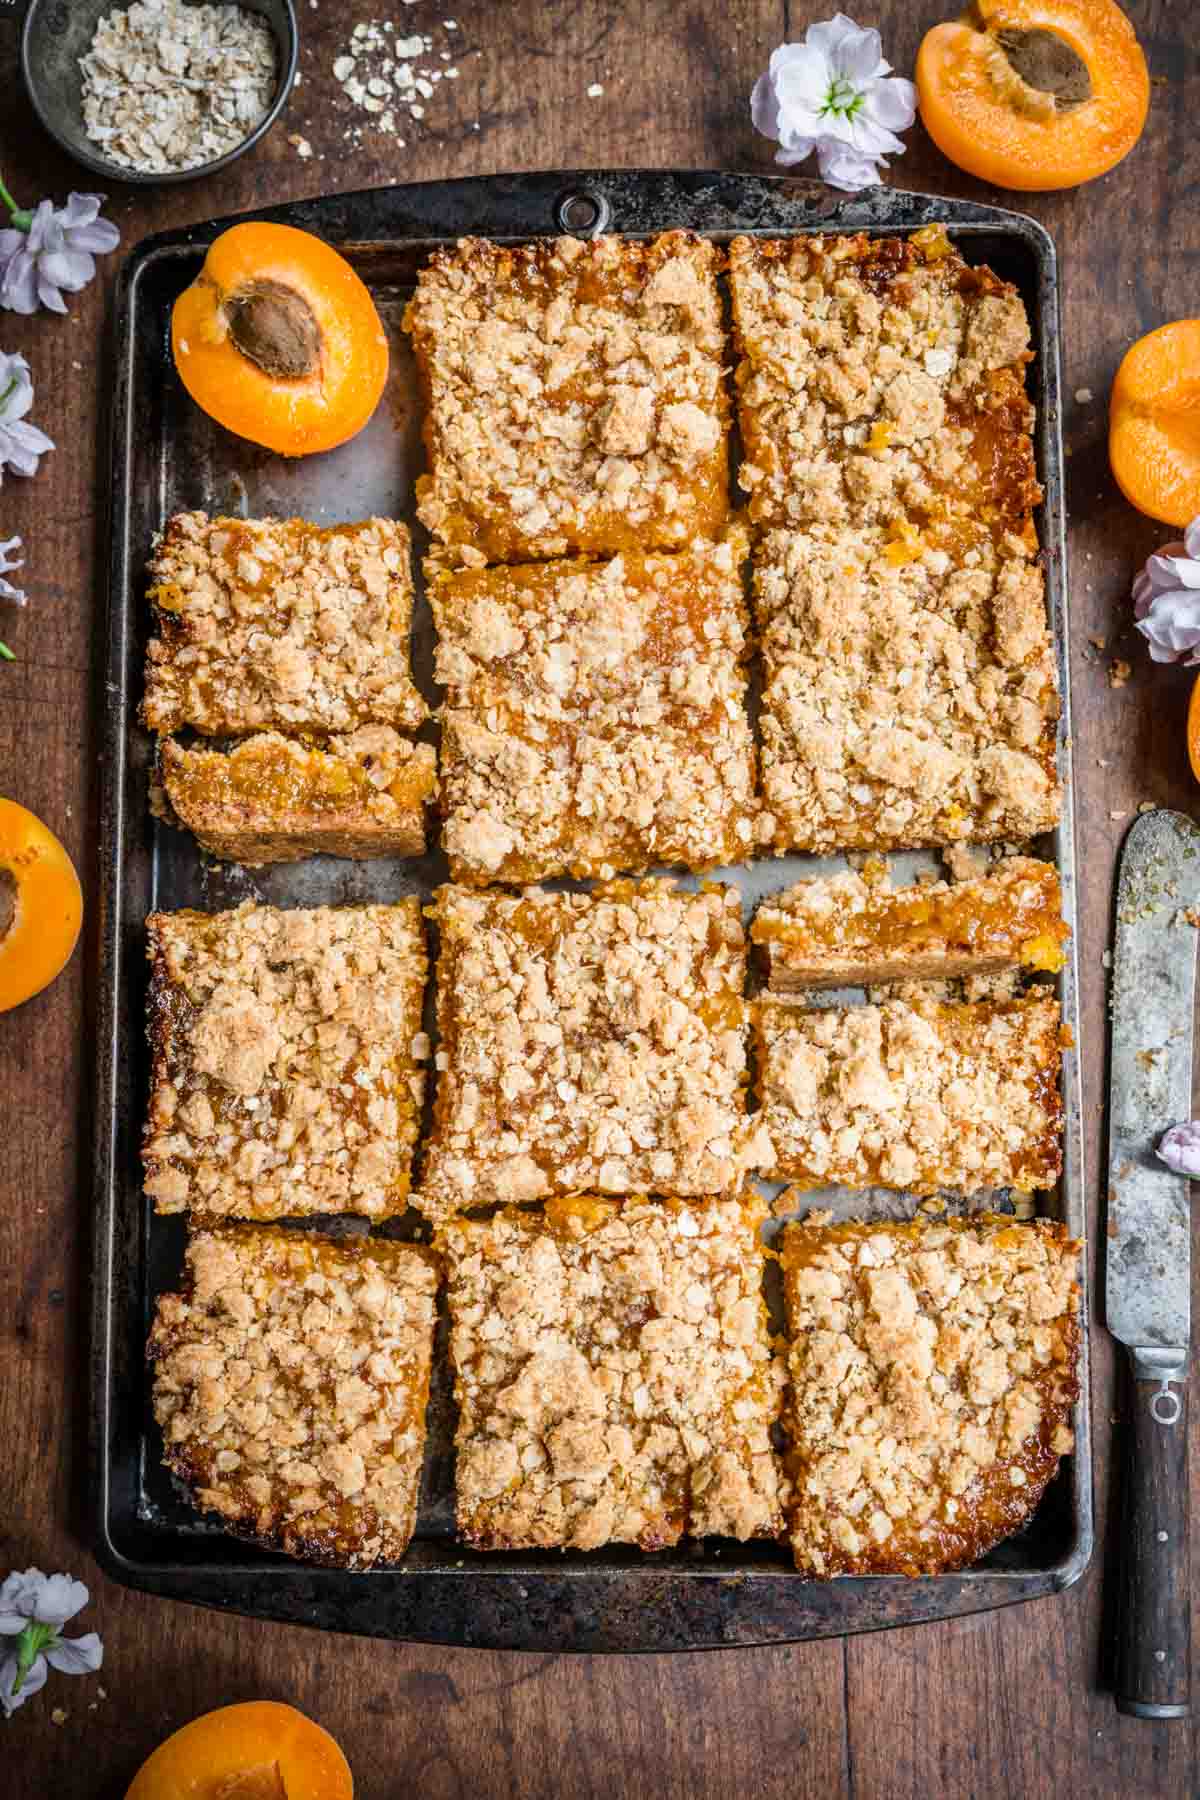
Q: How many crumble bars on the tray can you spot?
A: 13